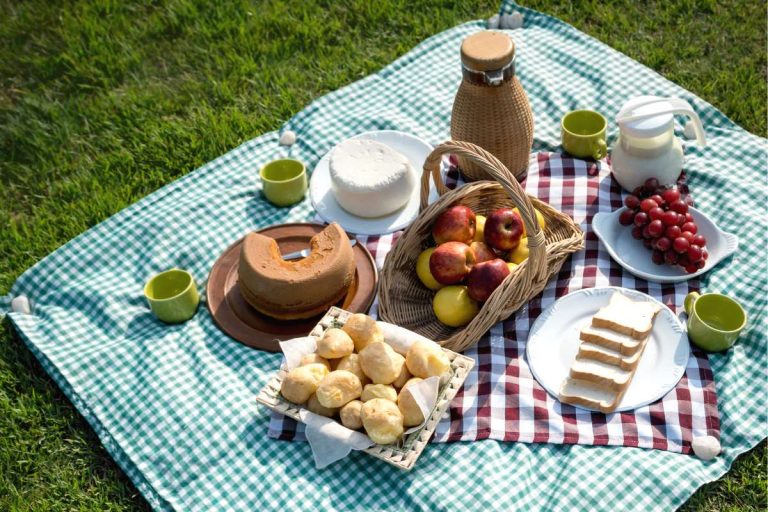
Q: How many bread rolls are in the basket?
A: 14